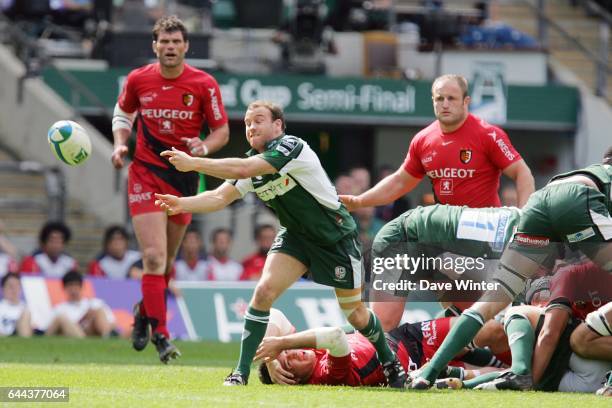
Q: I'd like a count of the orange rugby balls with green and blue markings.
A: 0